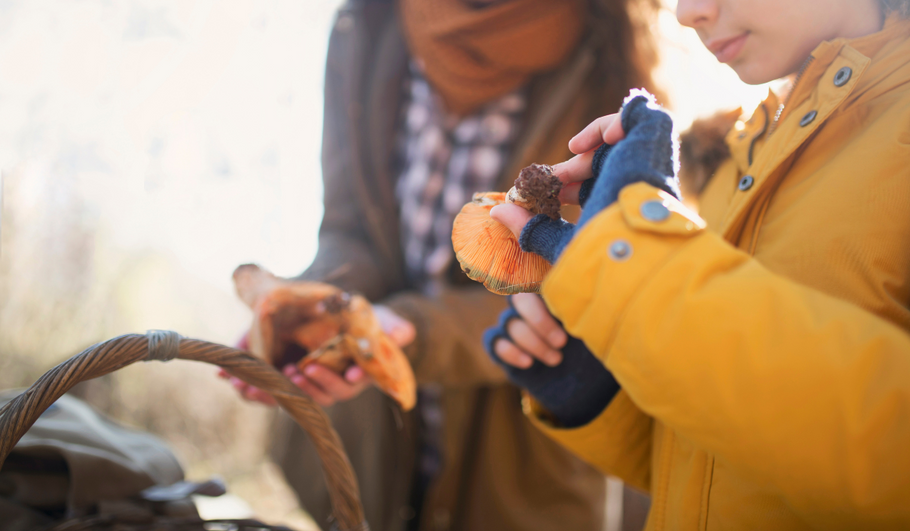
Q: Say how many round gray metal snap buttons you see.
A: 5